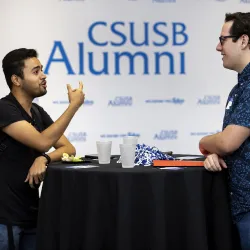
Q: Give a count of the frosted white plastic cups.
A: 3